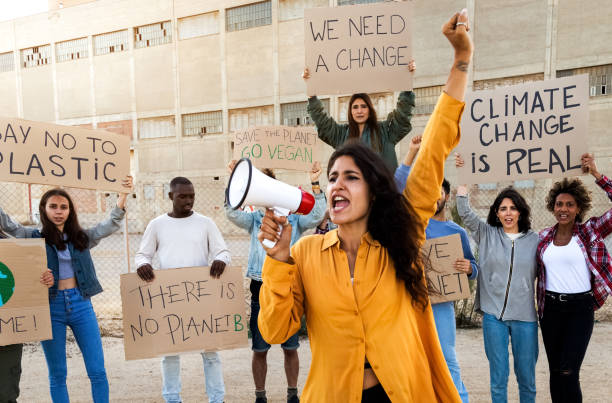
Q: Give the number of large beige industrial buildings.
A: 1